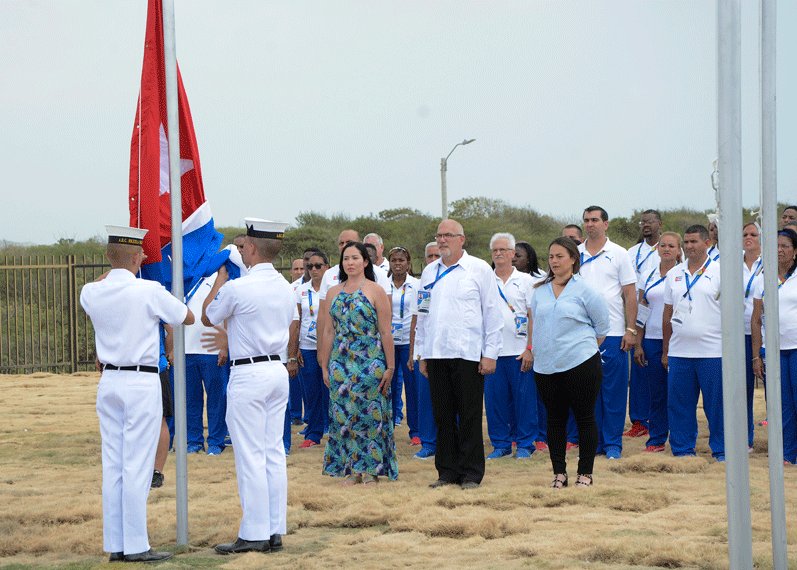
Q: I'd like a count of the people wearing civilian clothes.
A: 3